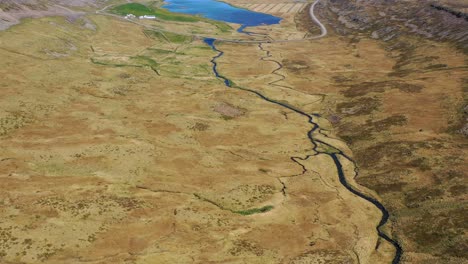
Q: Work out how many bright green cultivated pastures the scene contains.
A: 1